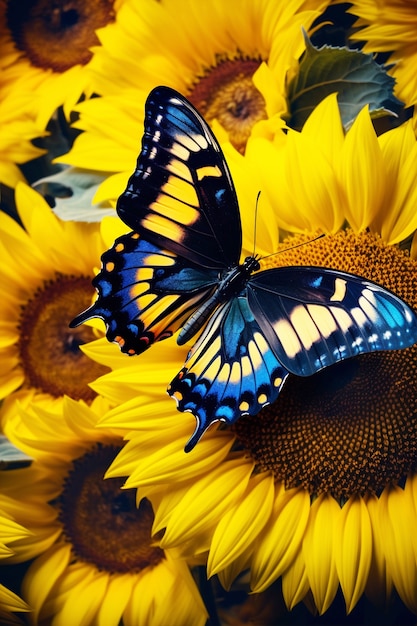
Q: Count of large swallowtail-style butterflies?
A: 1